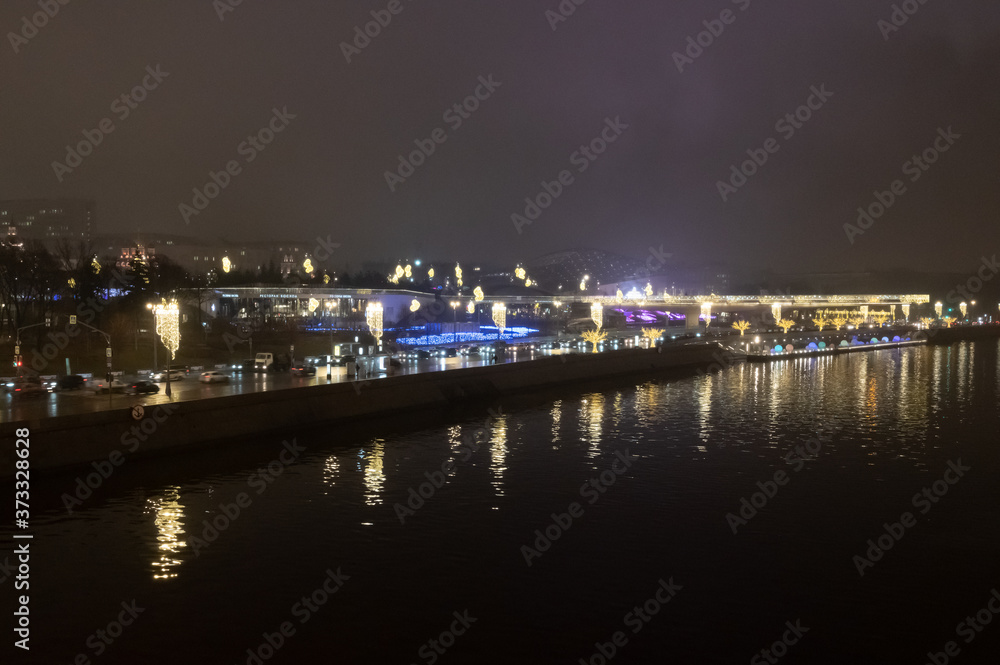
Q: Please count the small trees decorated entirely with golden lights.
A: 10